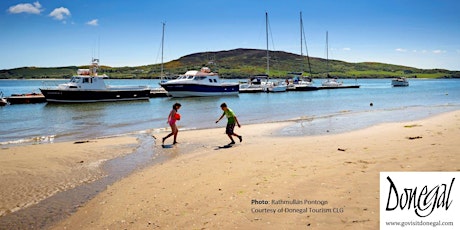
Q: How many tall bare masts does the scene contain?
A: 4